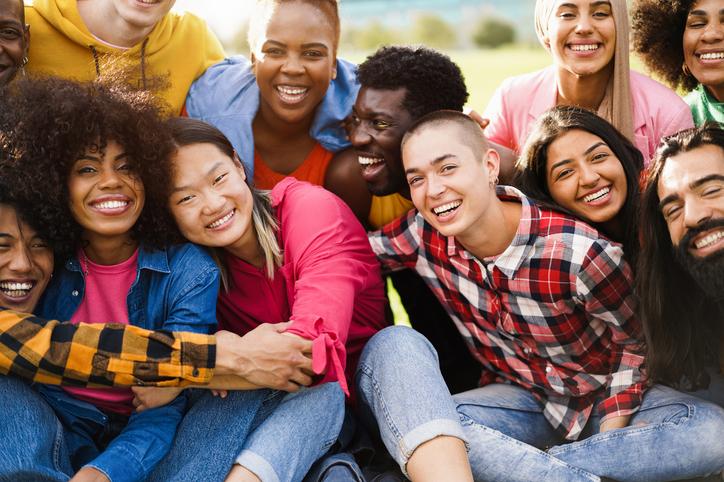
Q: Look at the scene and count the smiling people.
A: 12